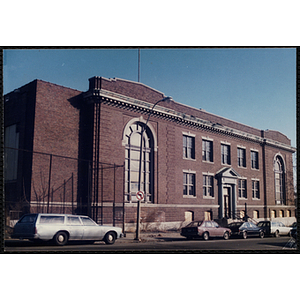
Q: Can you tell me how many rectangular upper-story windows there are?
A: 5